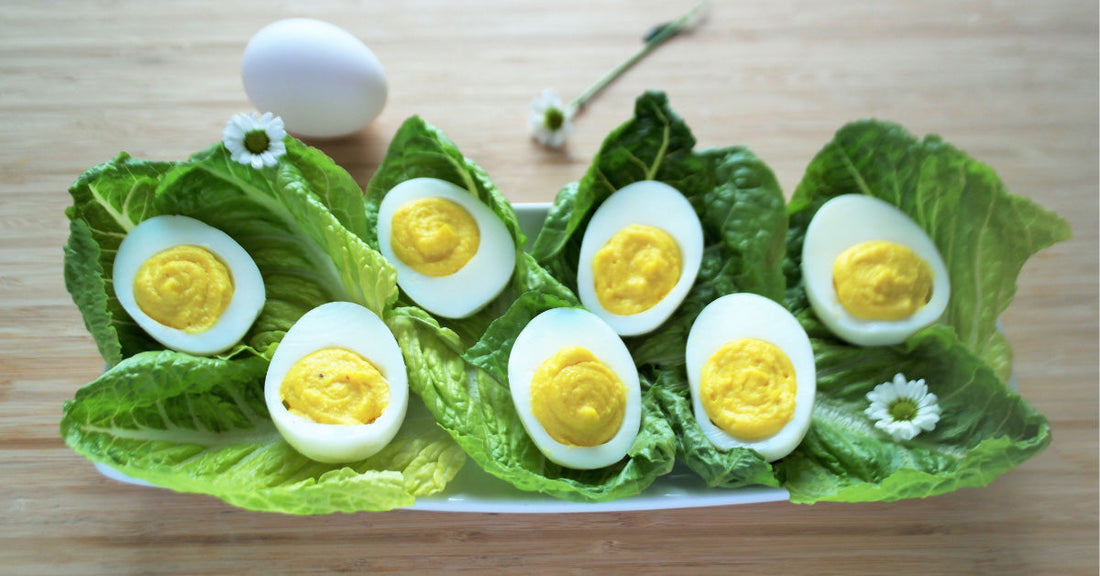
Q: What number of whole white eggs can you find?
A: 1